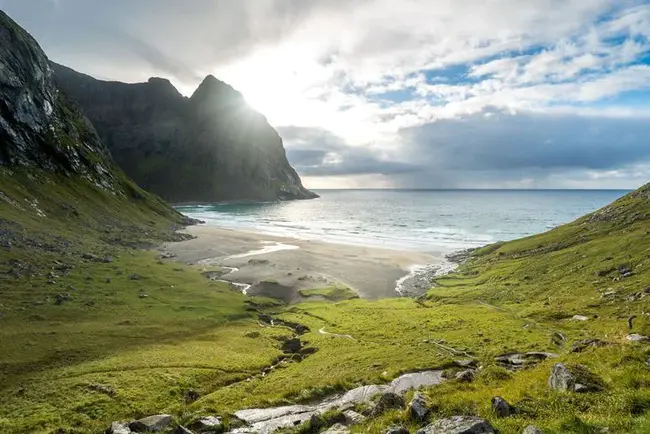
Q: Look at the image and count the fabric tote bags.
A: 0